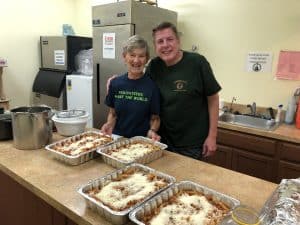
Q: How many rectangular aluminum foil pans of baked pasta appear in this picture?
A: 4